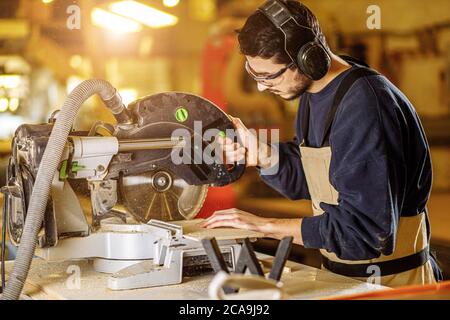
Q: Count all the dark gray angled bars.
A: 4